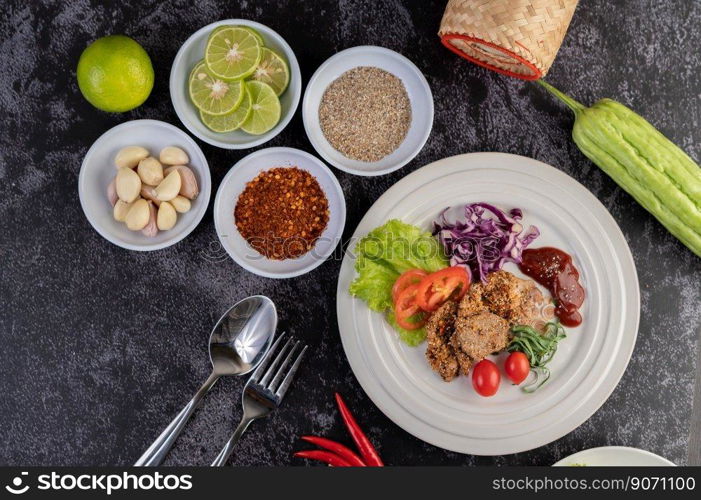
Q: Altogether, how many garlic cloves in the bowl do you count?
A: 13